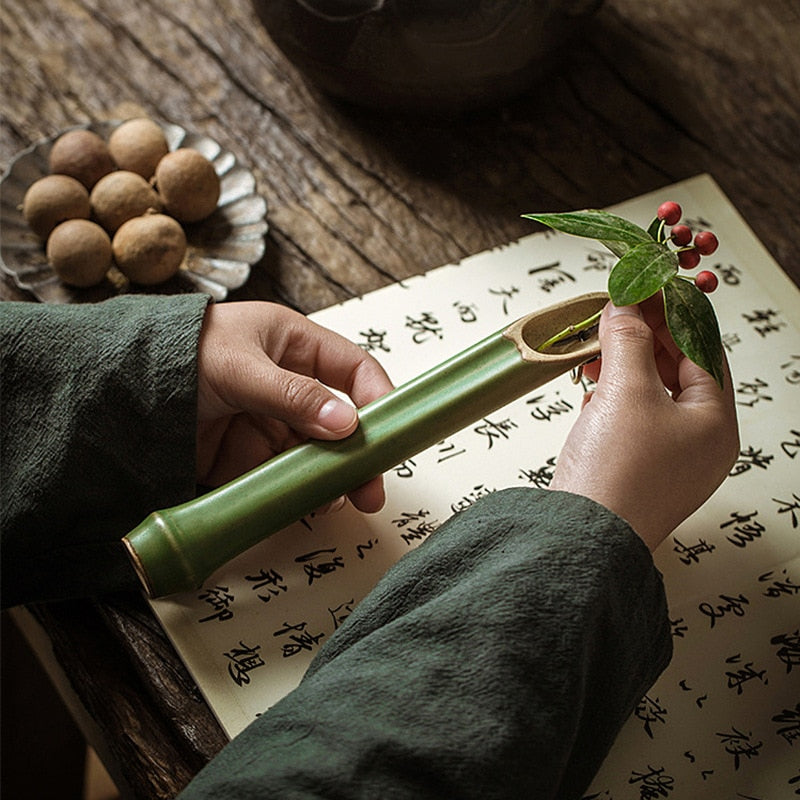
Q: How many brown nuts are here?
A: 7